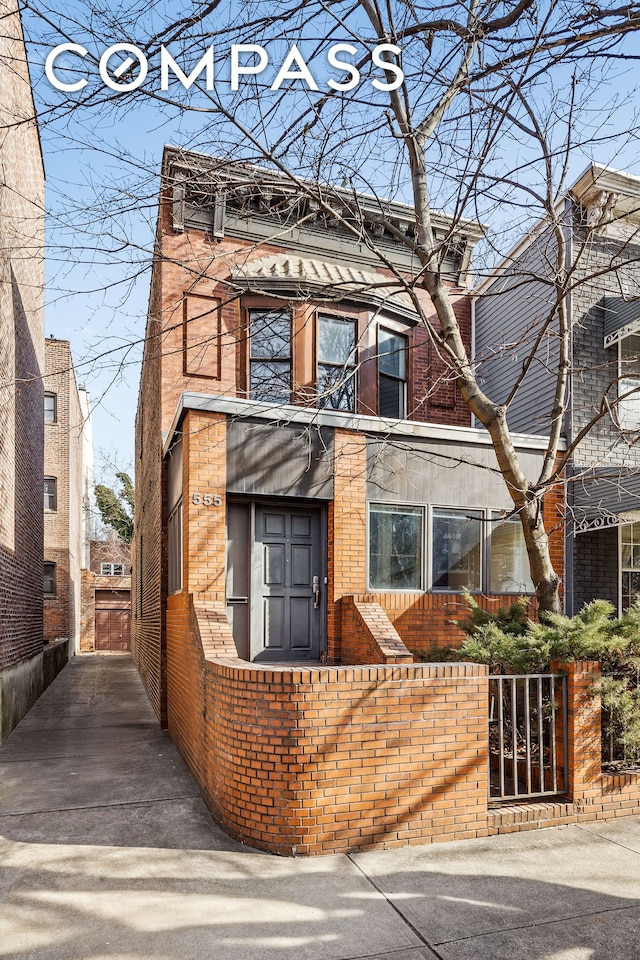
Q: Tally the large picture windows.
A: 3